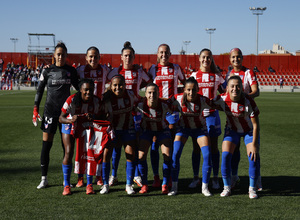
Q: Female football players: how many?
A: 11